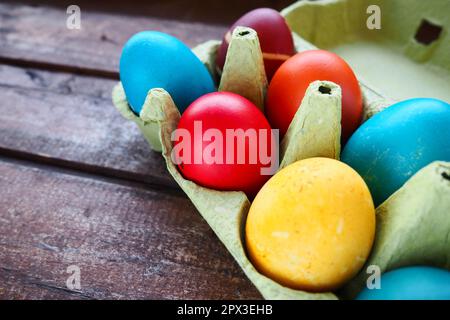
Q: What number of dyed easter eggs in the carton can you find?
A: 7